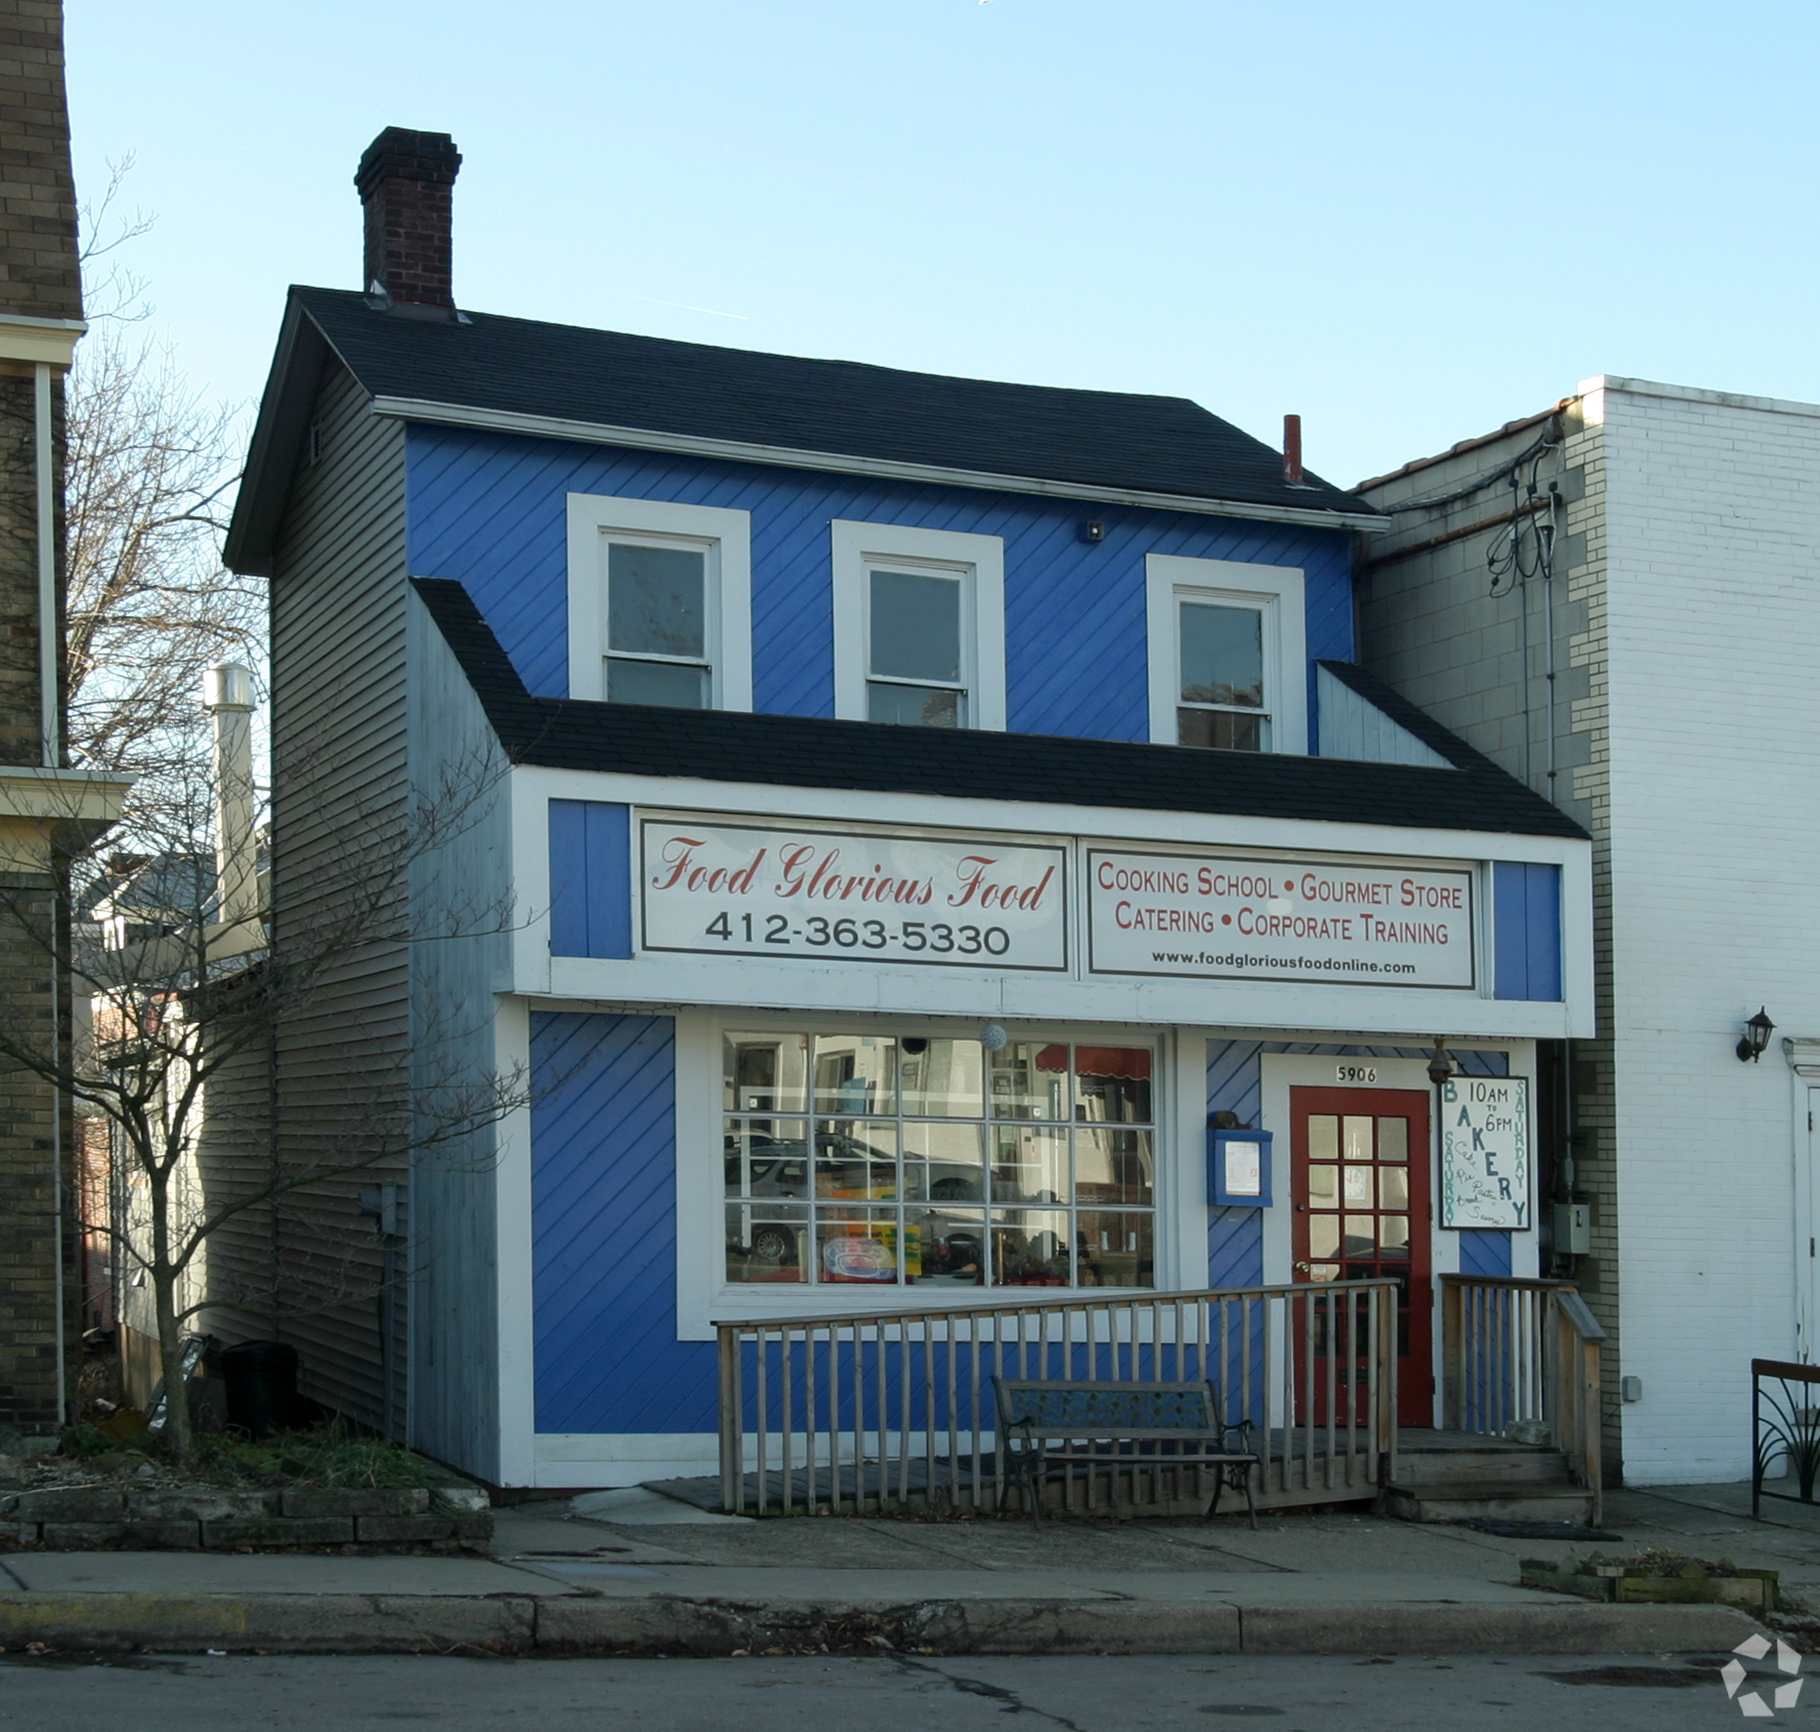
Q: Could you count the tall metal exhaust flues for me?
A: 1